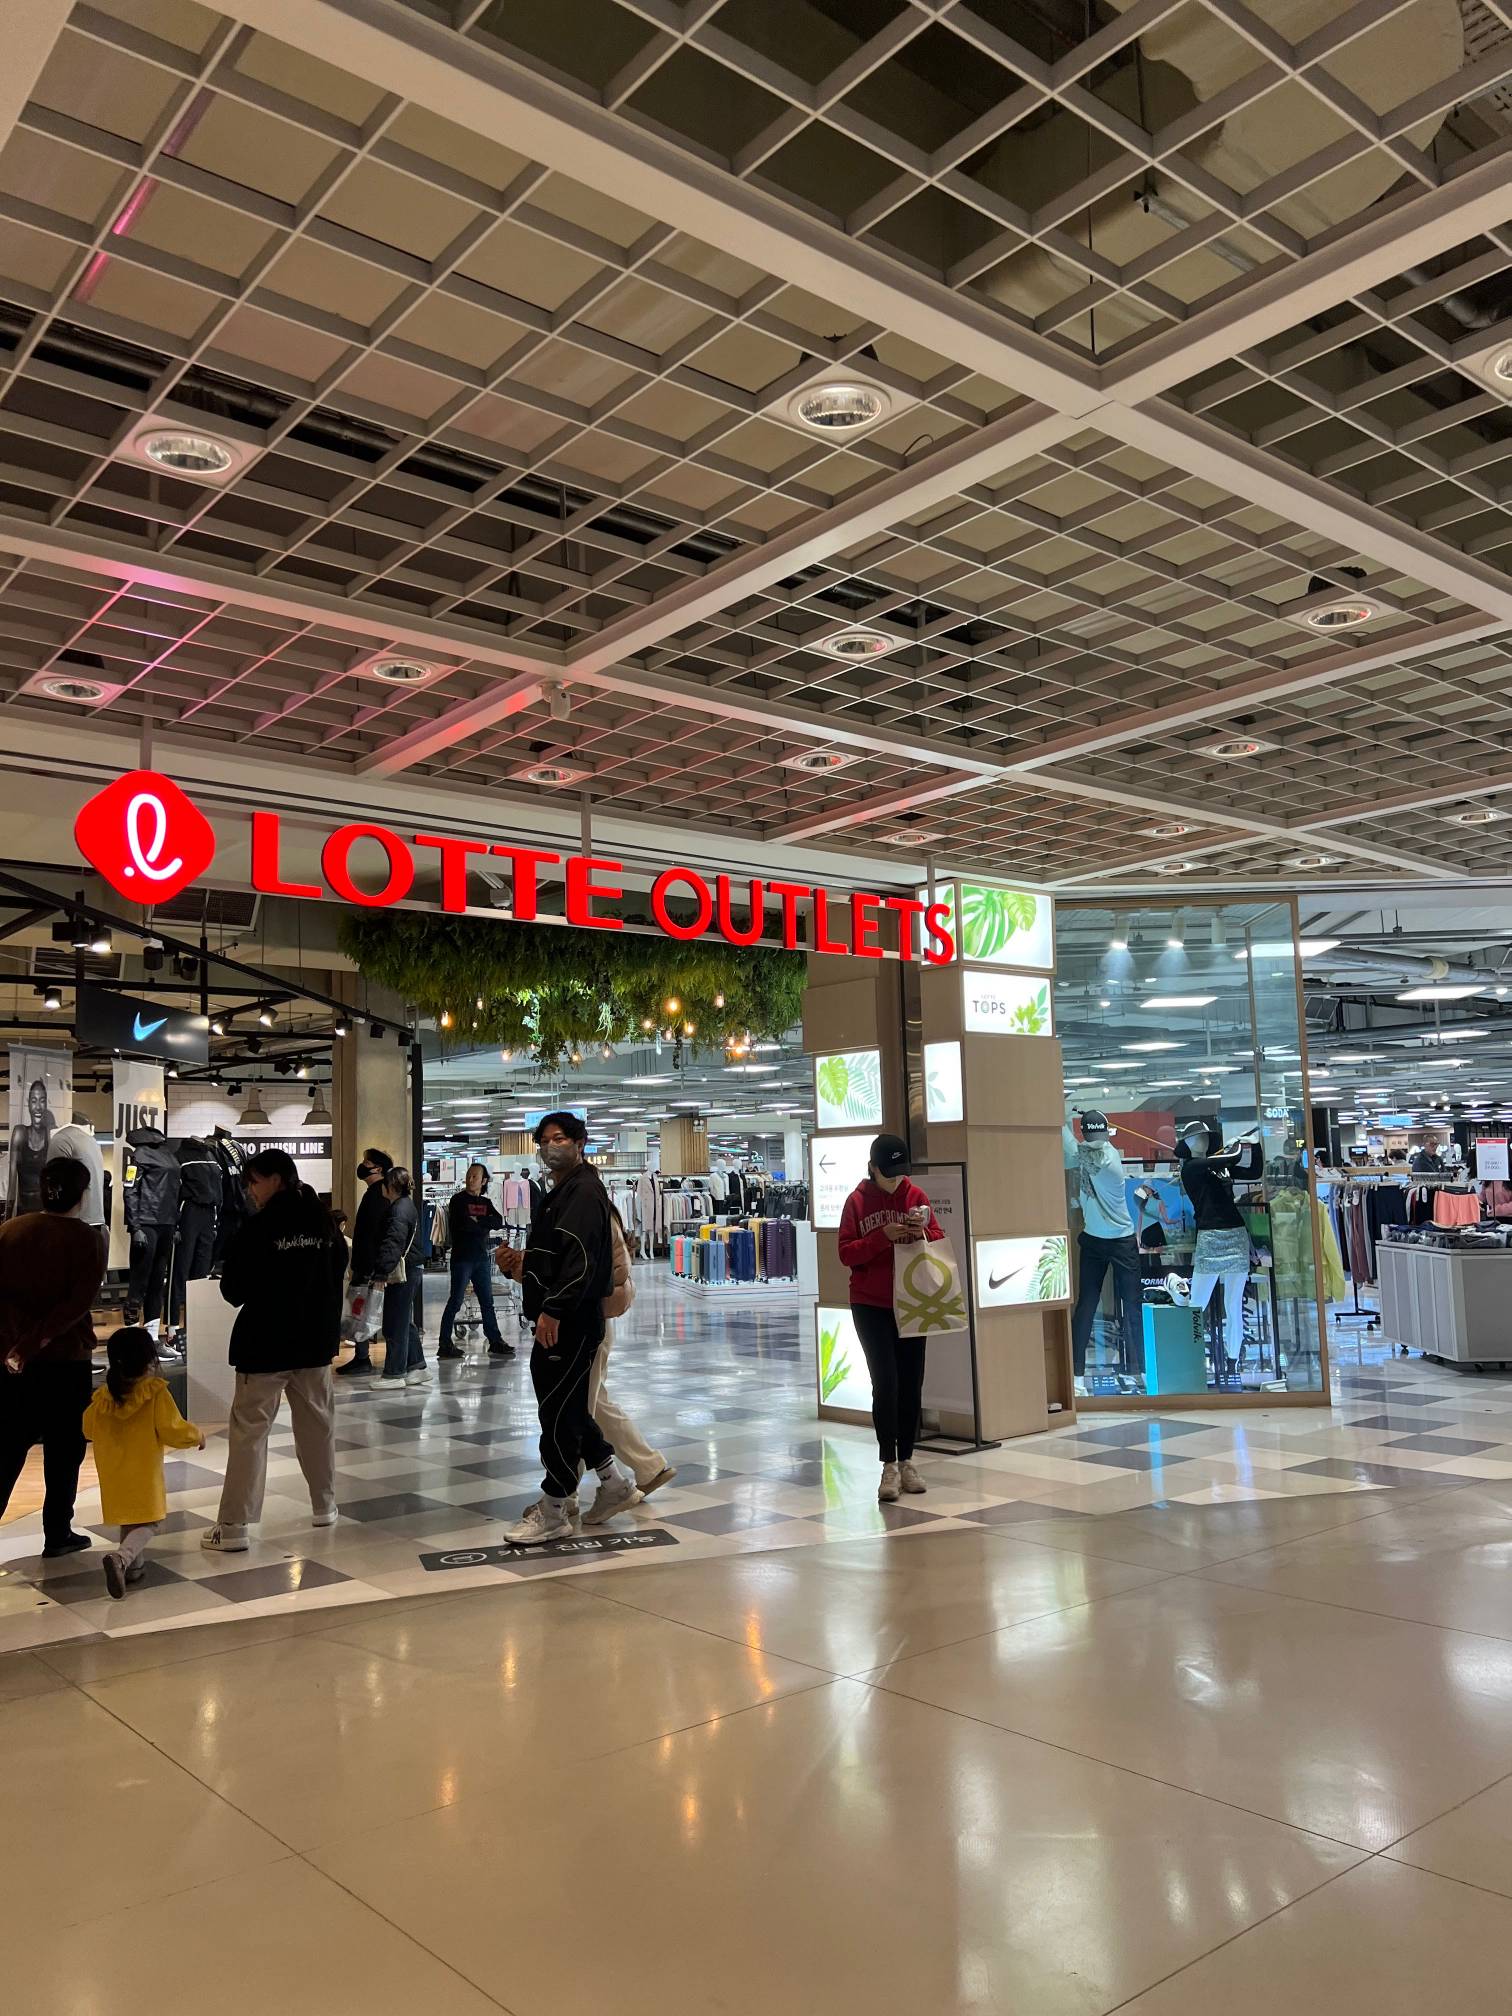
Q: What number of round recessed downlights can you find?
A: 15